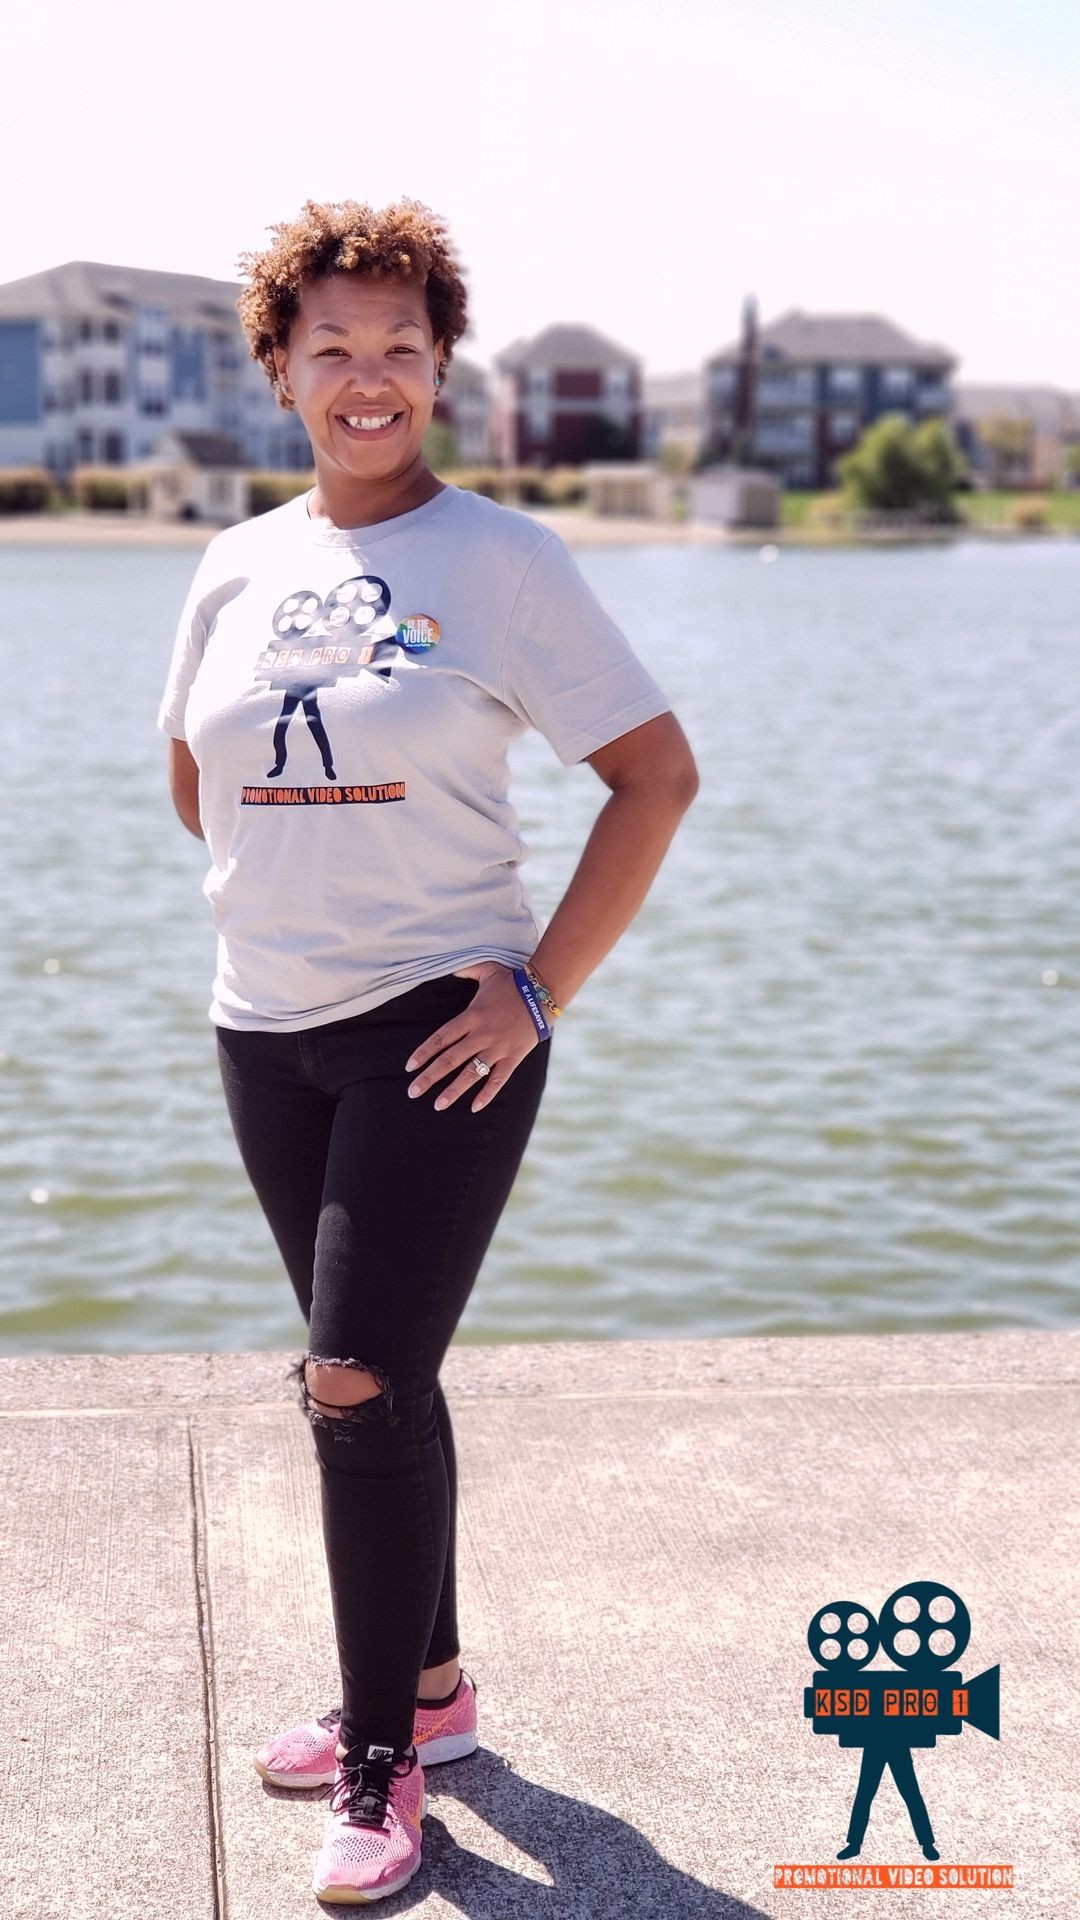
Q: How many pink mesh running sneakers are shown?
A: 2